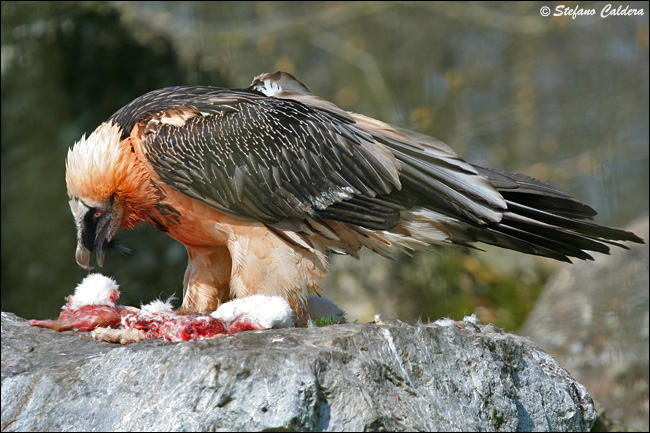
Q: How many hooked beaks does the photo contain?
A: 1